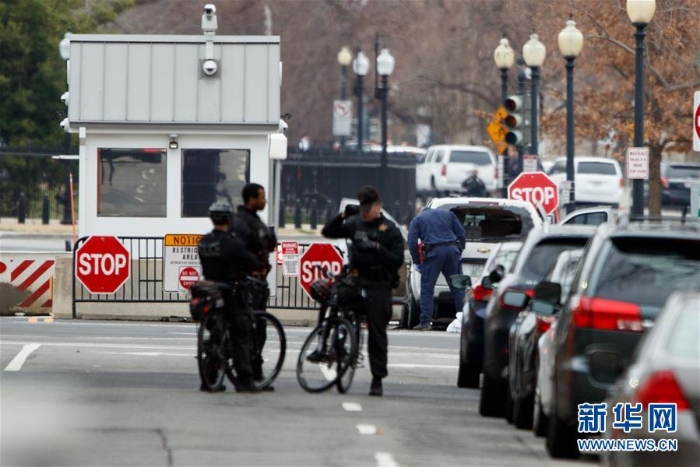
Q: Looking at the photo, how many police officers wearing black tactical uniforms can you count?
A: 3